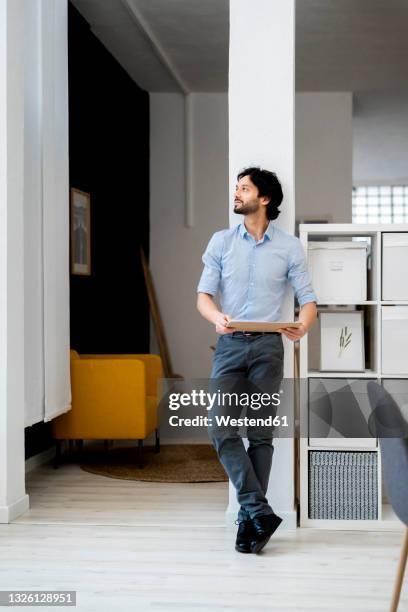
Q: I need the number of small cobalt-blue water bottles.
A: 0